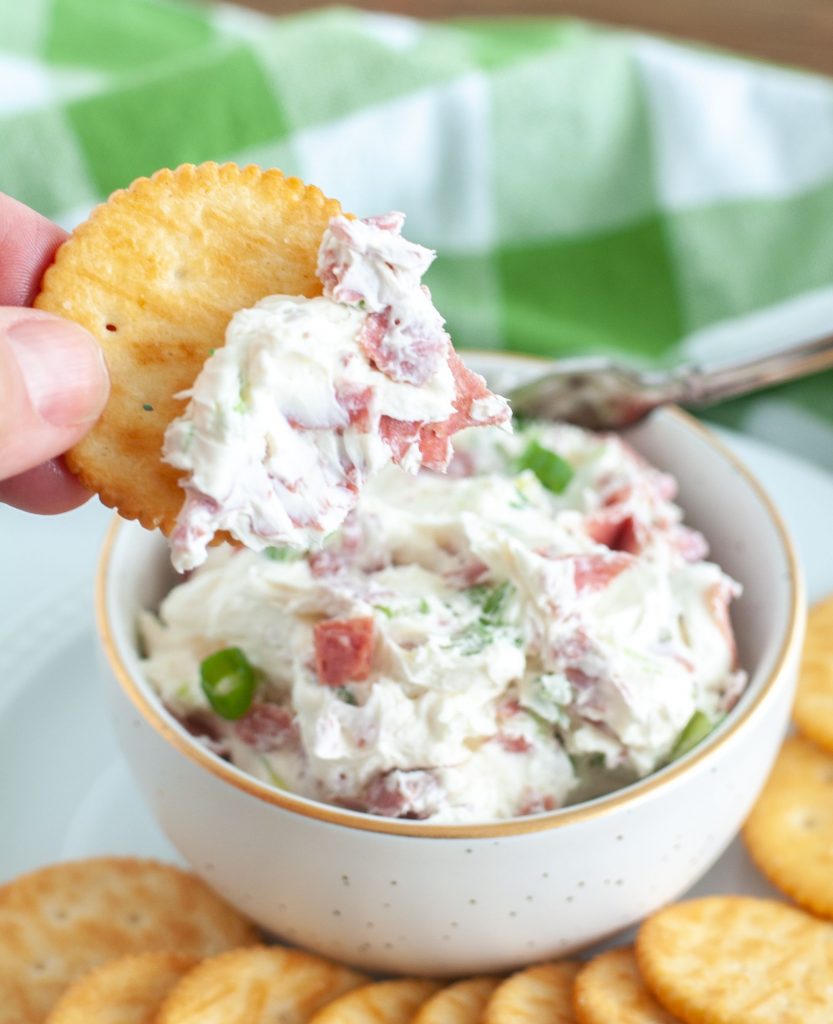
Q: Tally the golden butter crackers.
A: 11